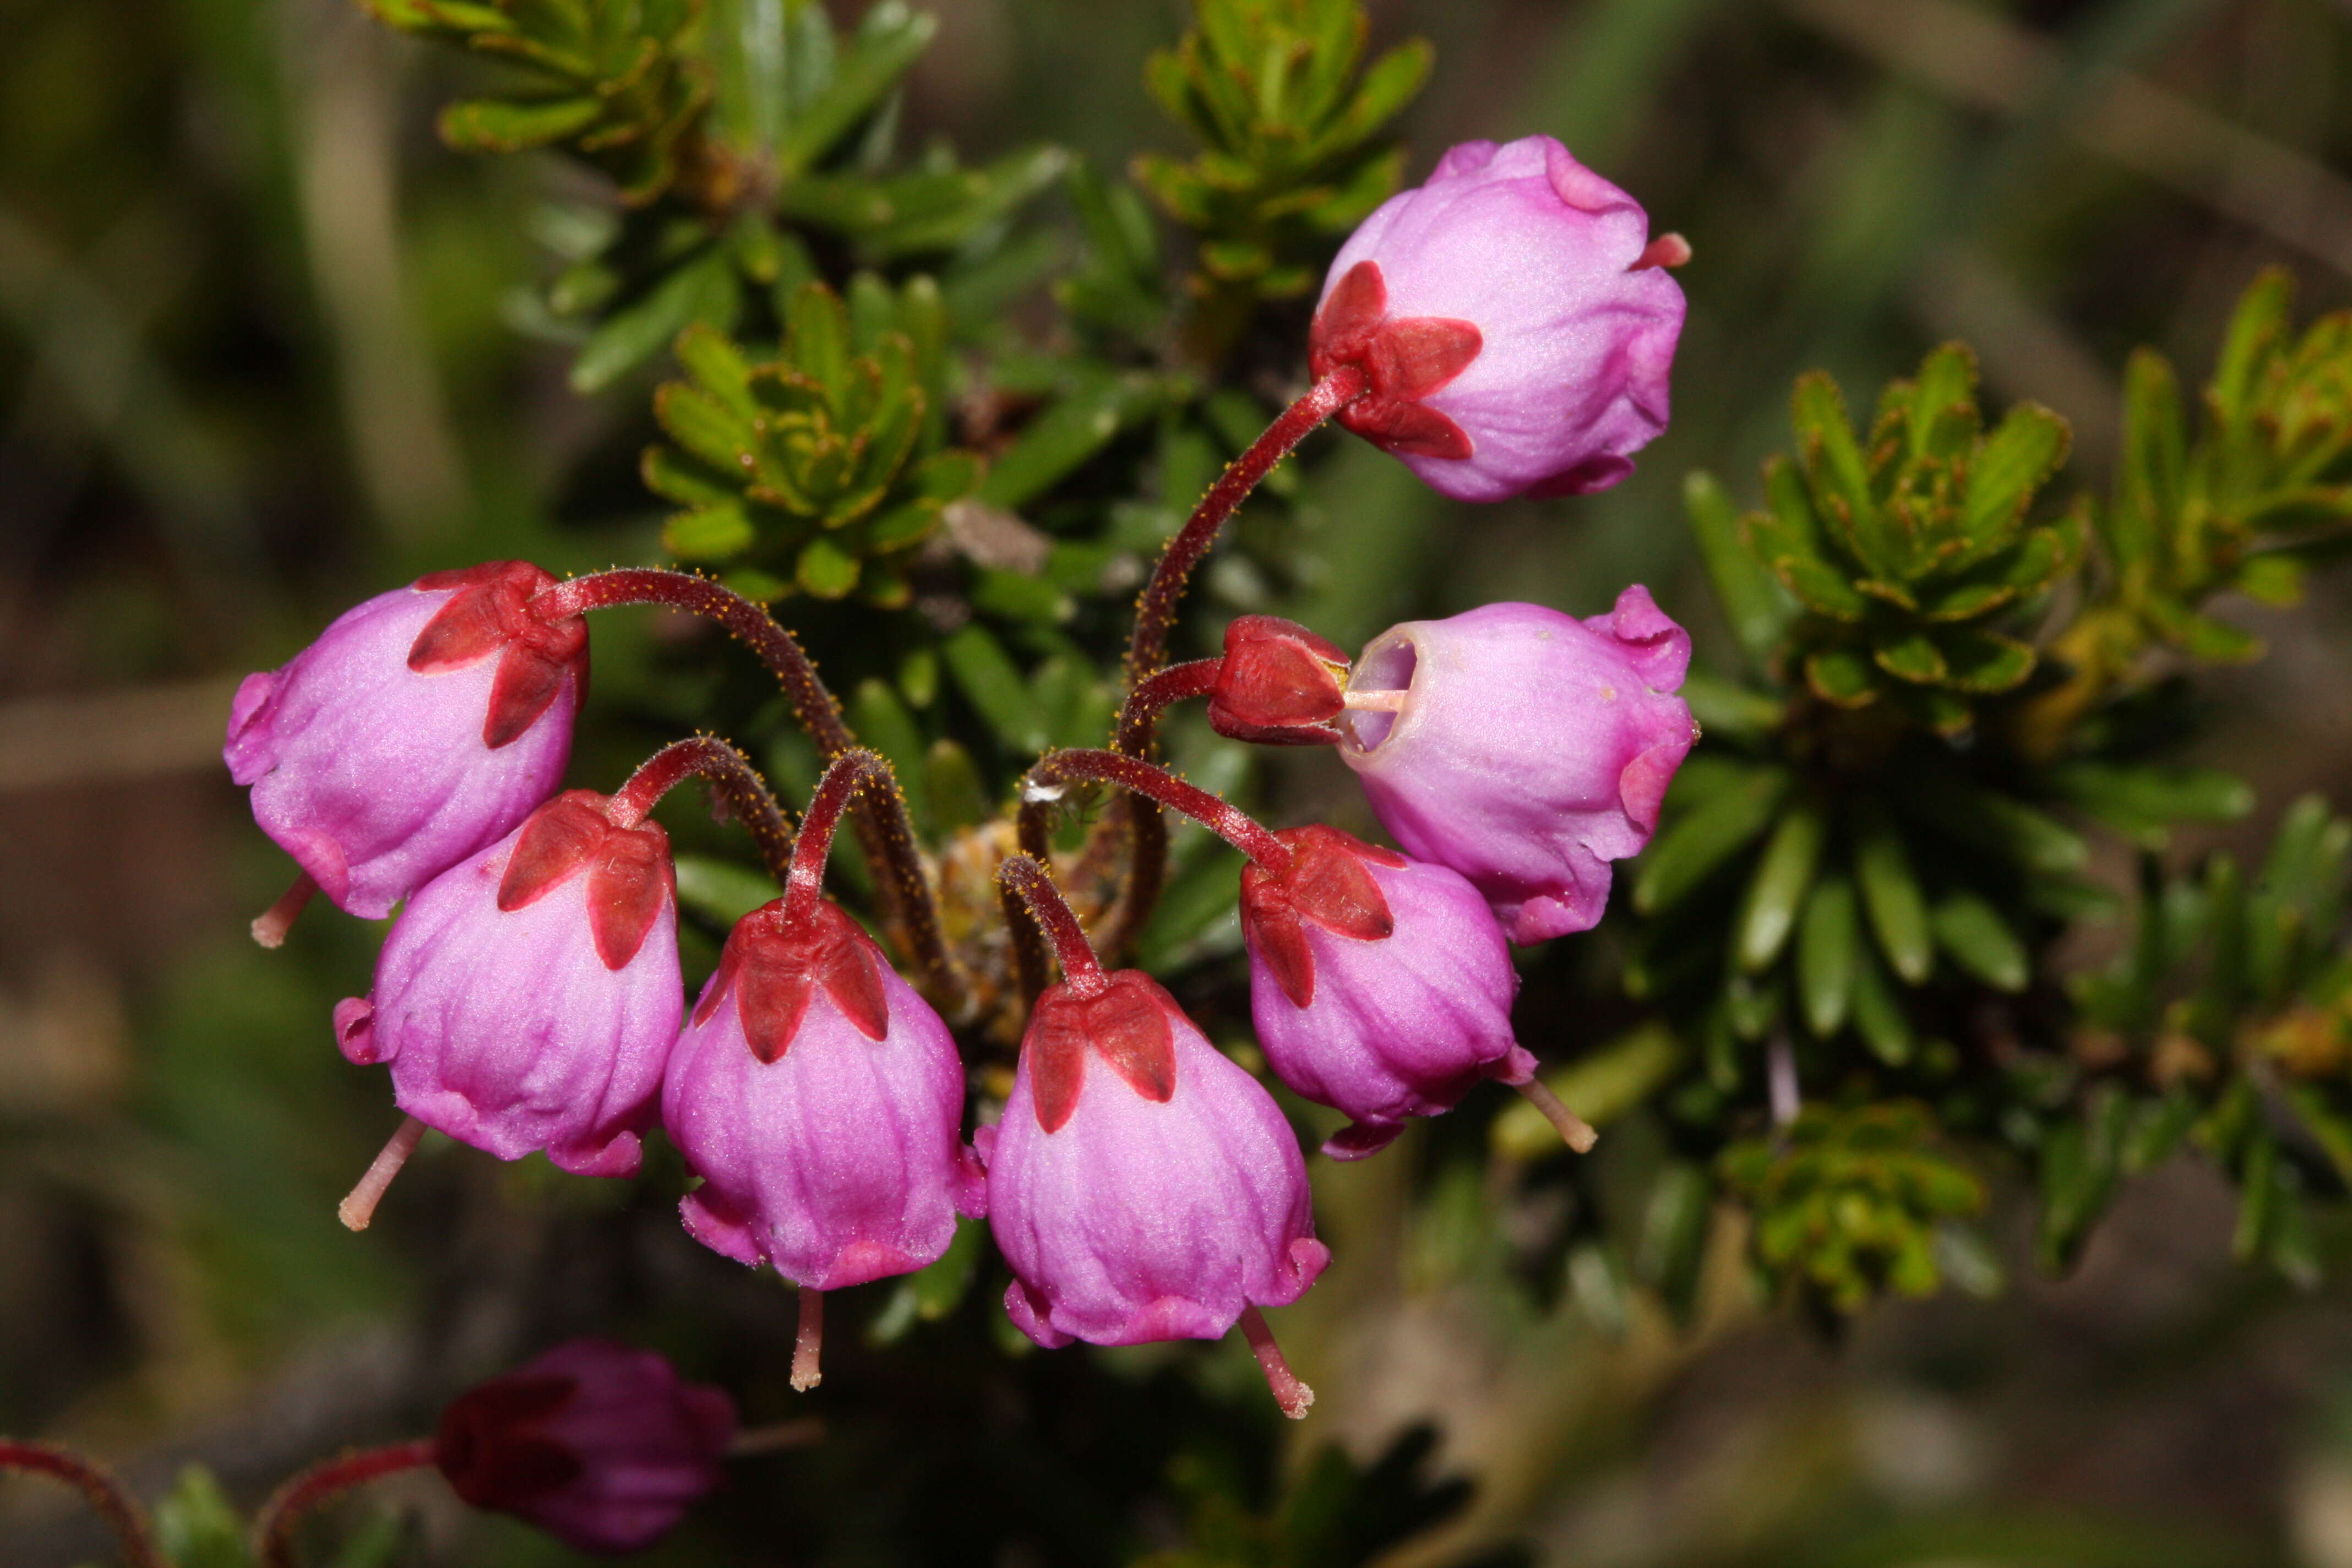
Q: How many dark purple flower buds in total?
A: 1